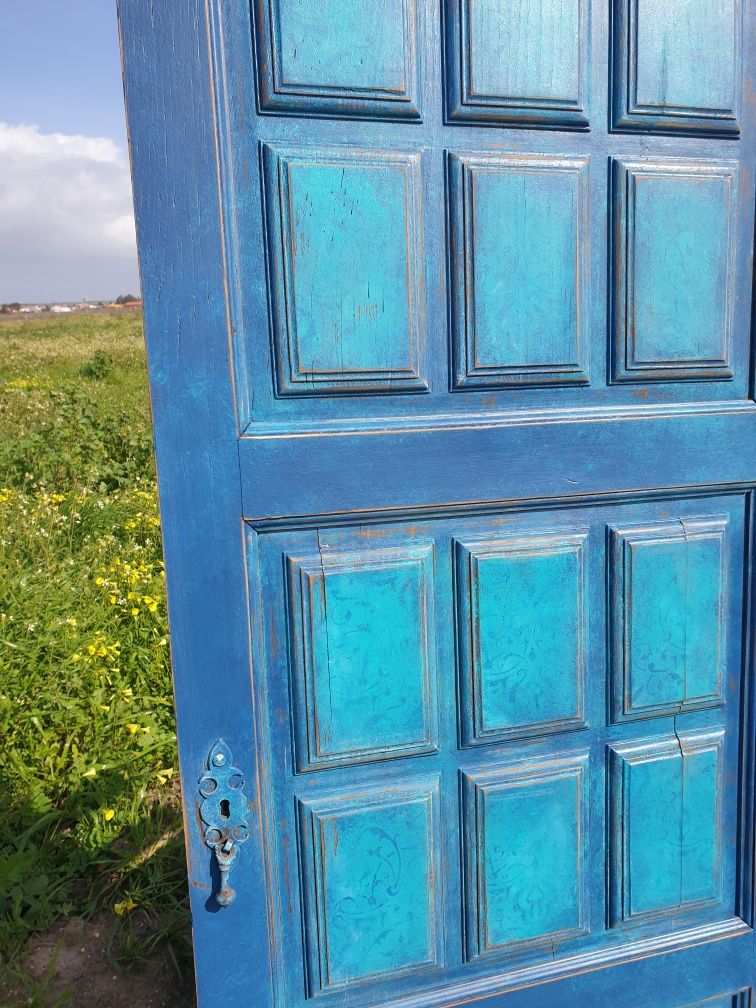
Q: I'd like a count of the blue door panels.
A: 12